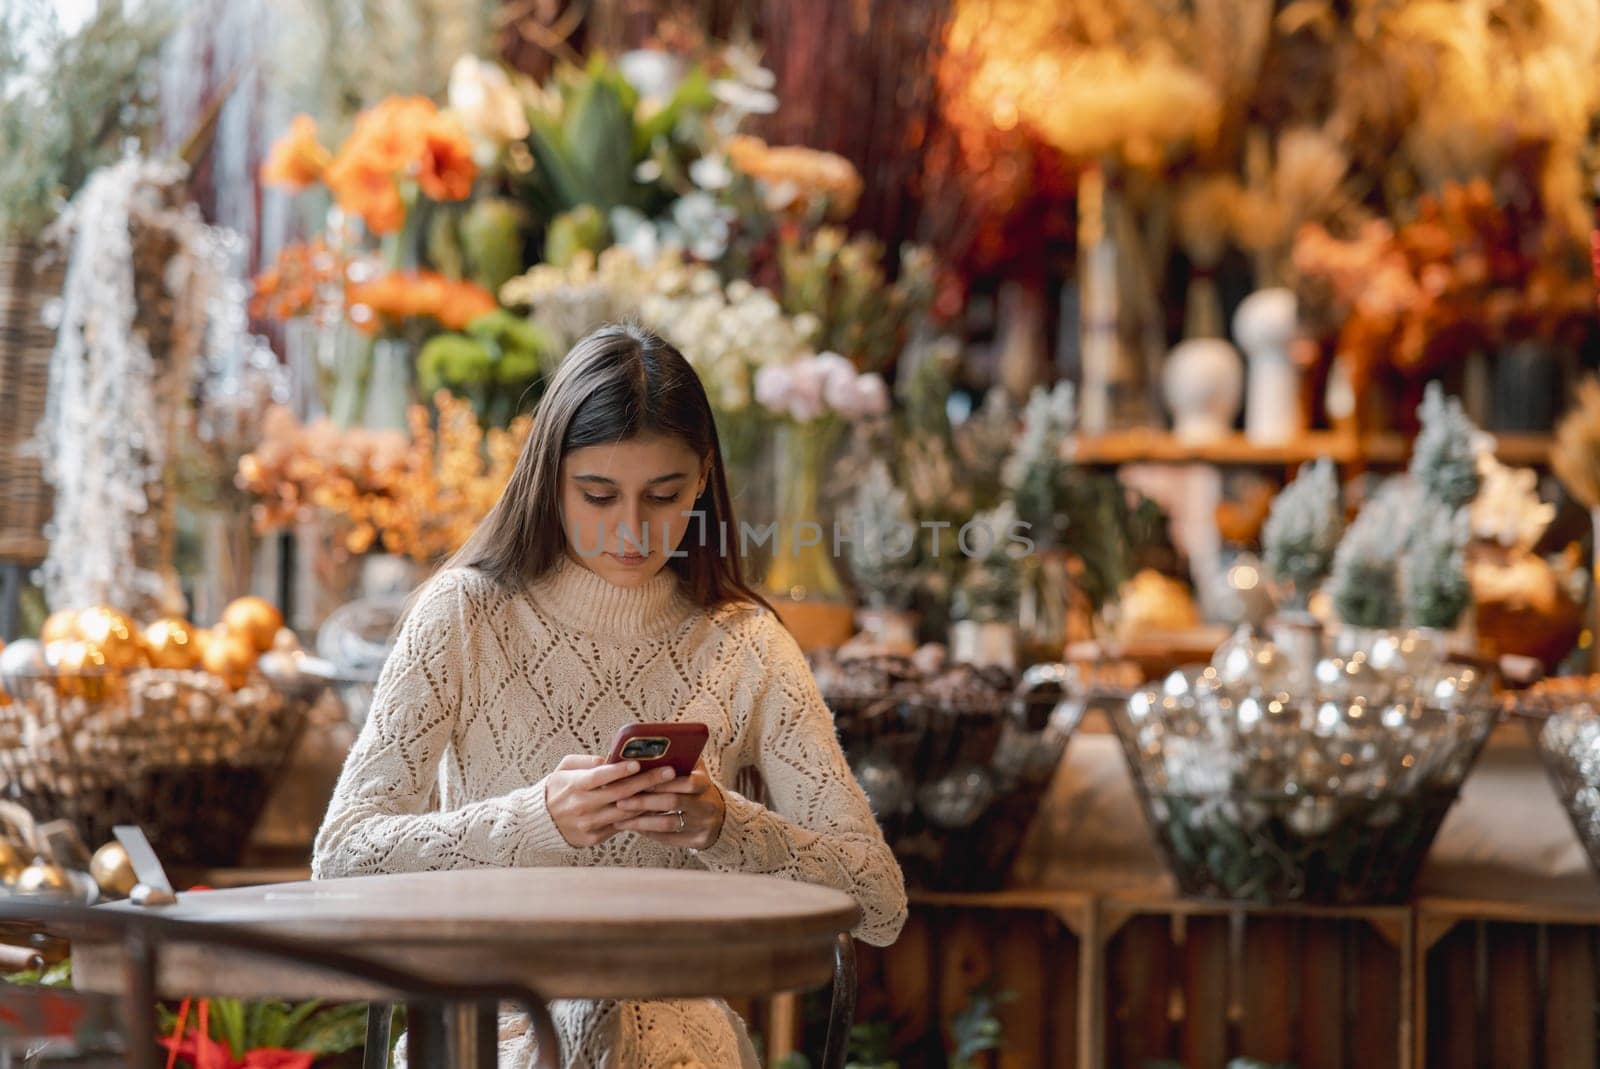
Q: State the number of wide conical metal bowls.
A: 4